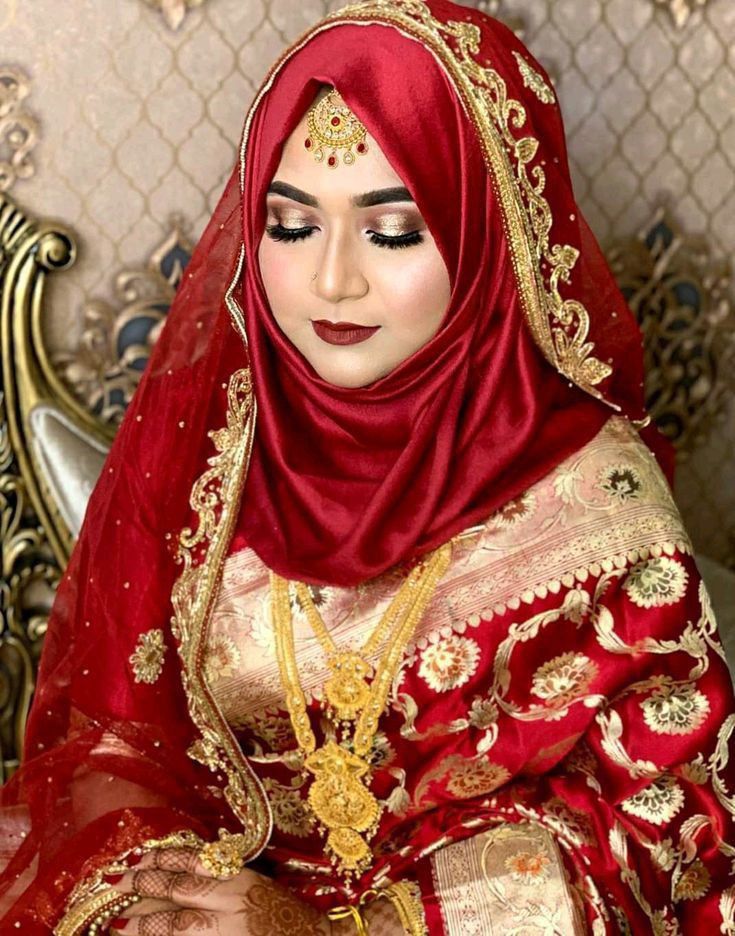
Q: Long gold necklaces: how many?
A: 2